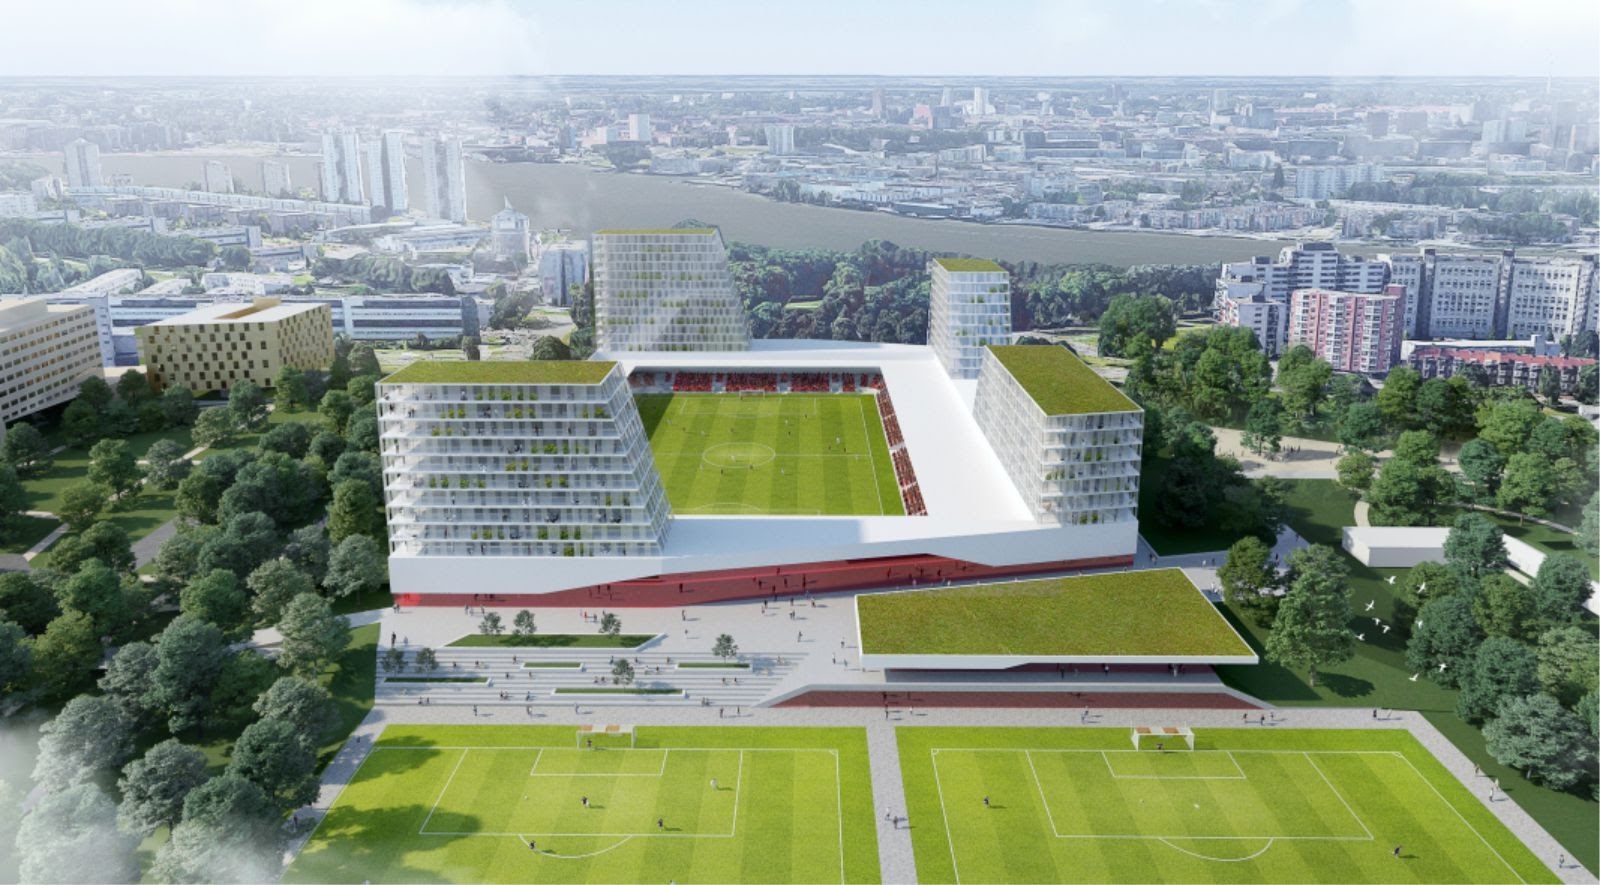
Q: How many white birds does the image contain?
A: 9